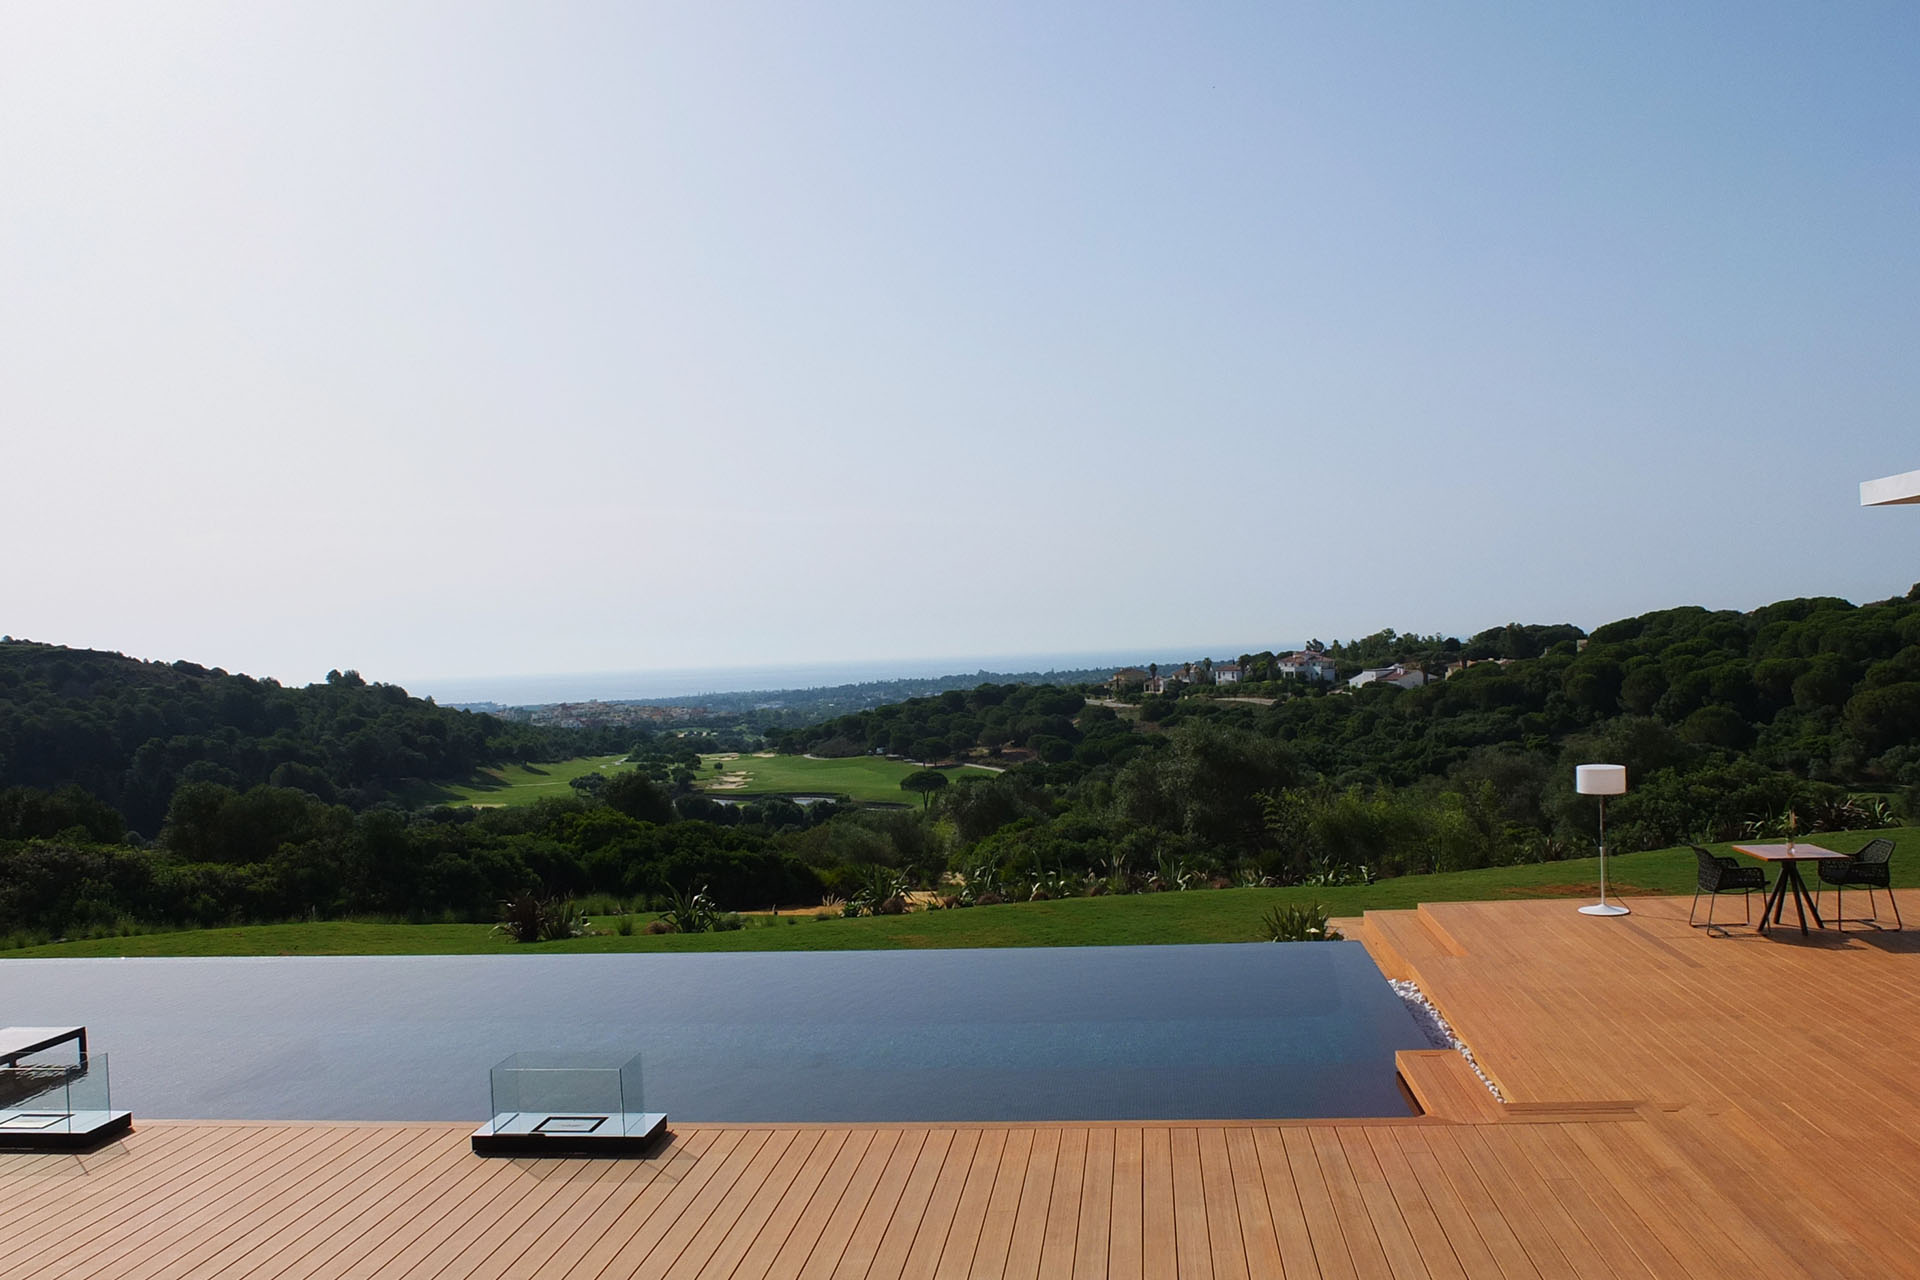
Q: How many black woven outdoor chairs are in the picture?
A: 2